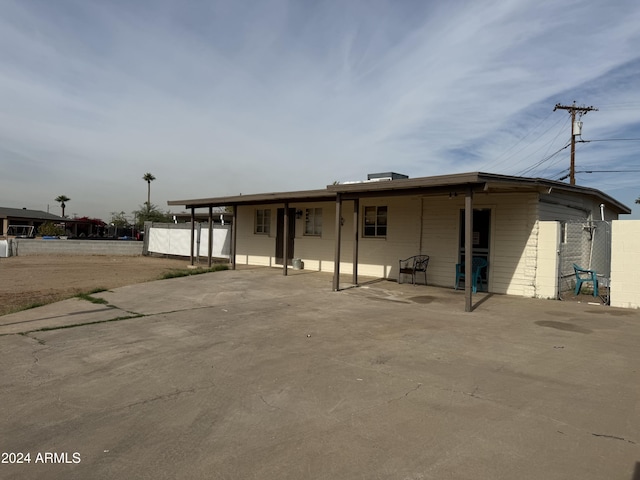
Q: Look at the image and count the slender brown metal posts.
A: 7